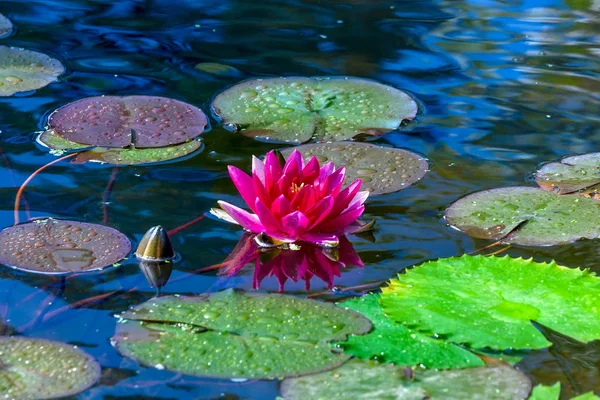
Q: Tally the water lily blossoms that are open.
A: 1